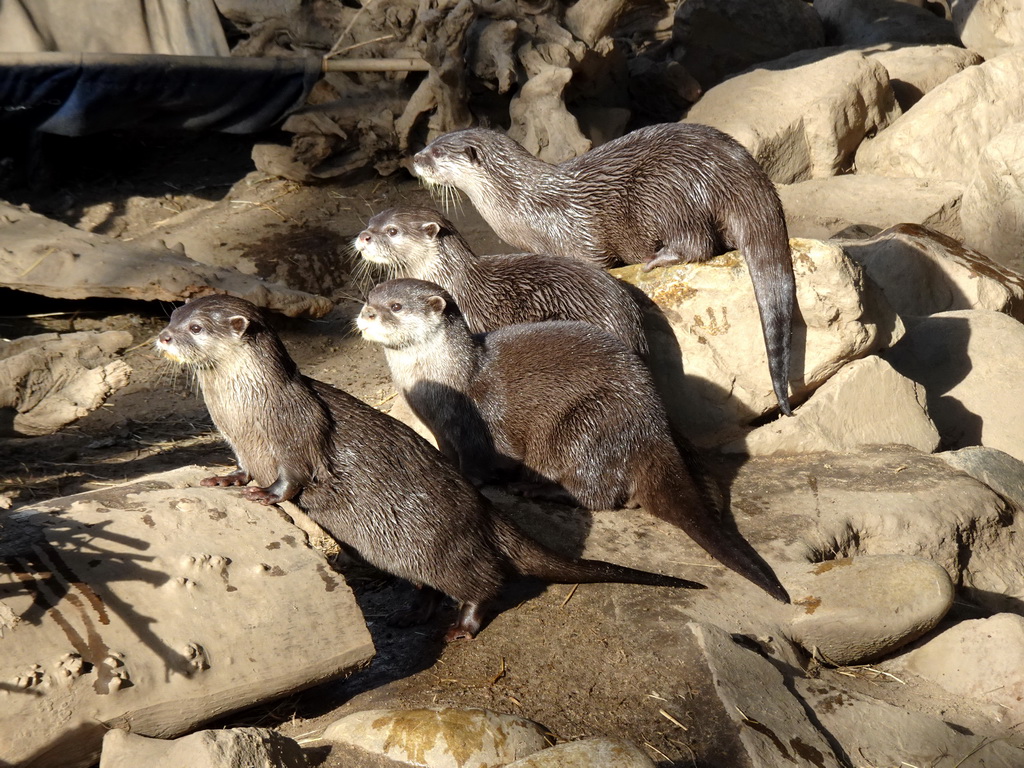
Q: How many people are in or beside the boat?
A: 0